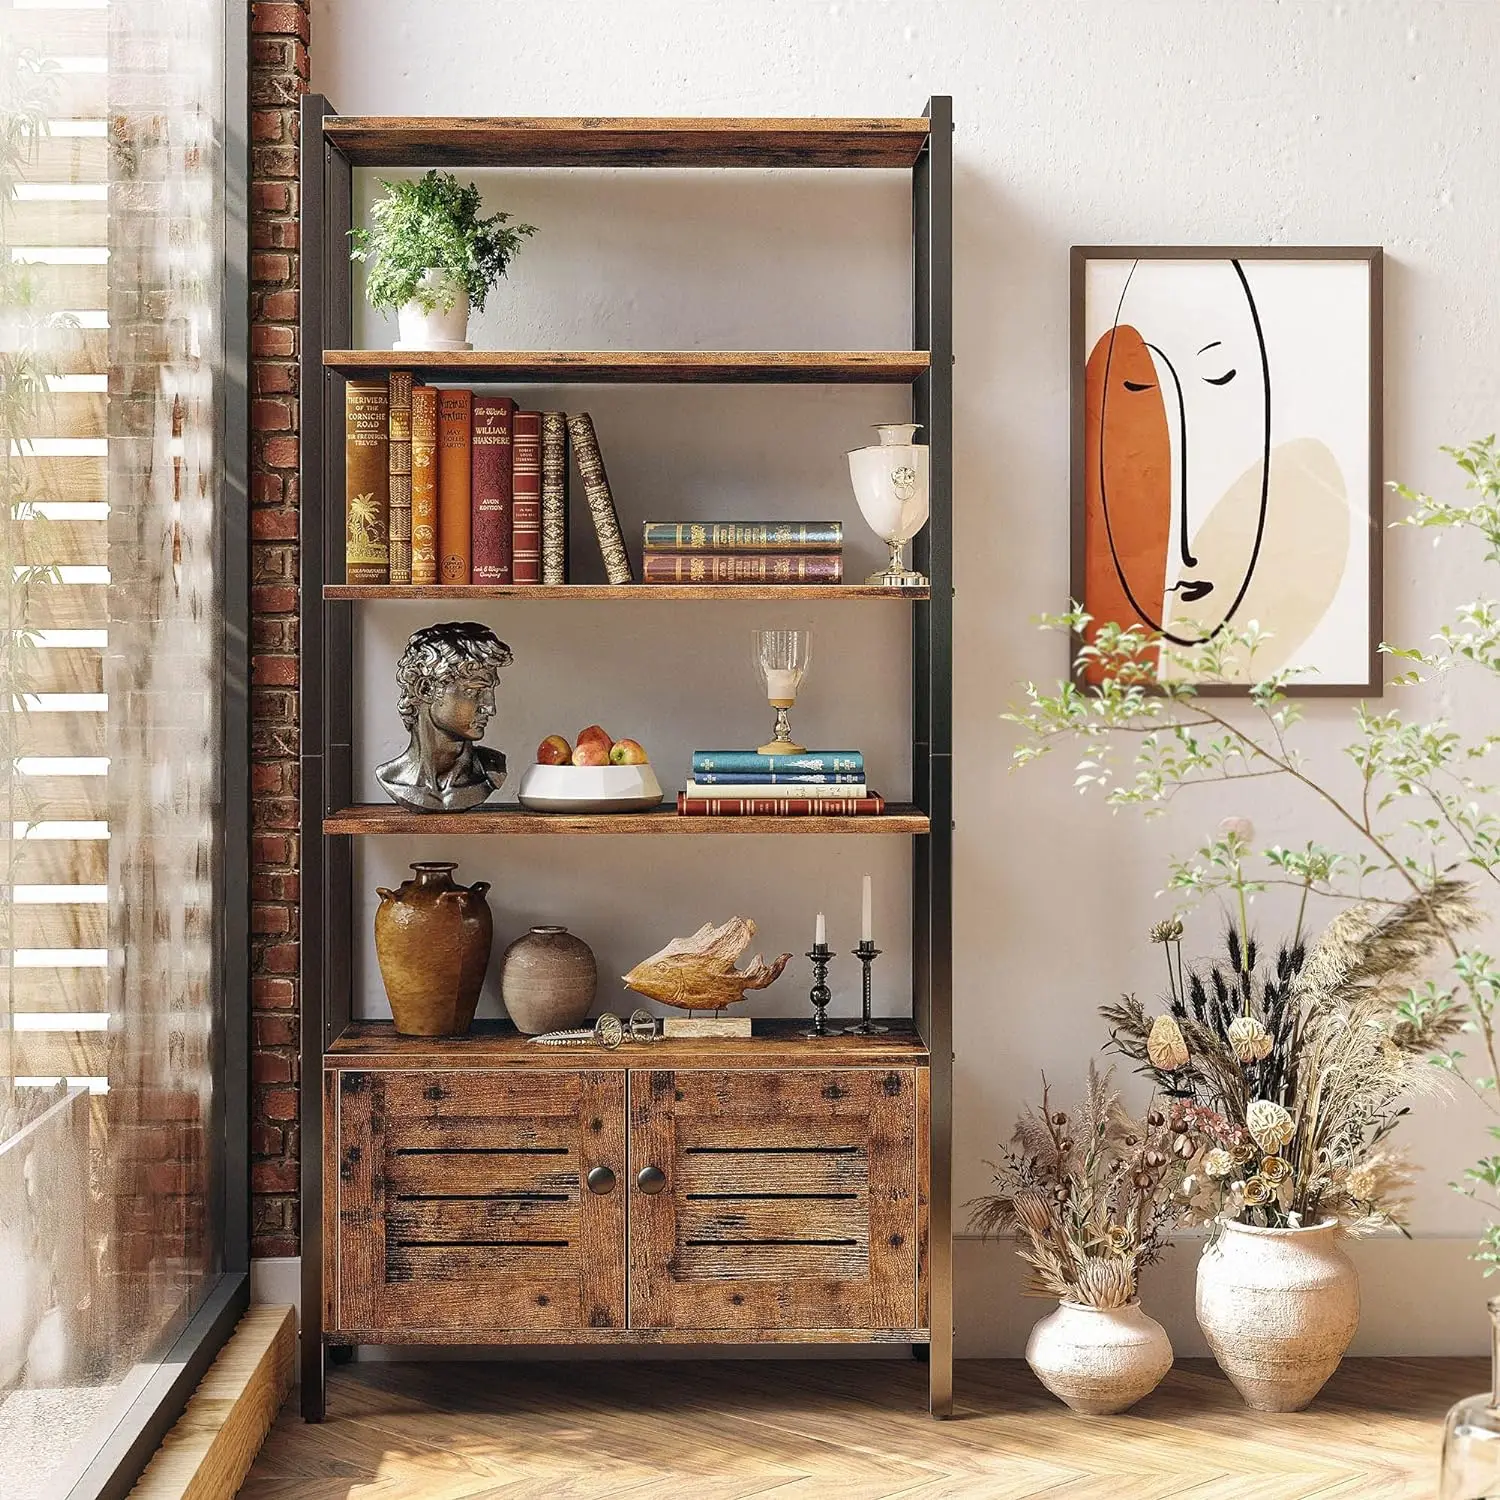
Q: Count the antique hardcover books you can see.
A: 14